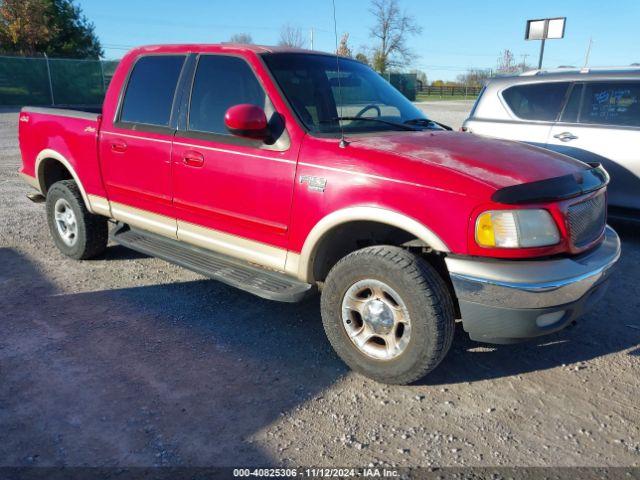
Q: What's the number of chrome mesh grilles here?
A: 1